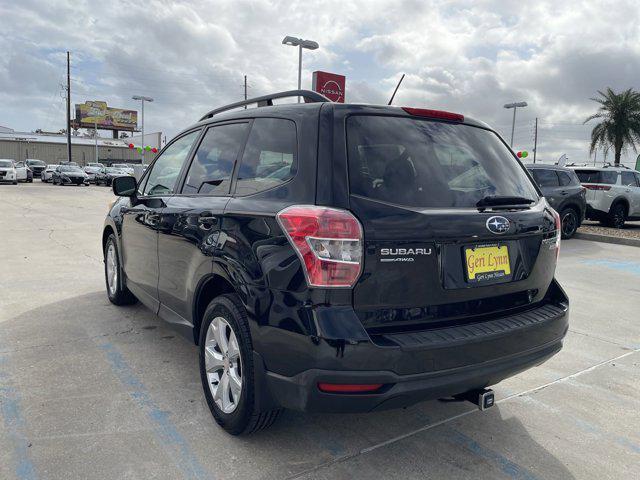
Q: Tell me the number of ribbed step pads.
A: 1